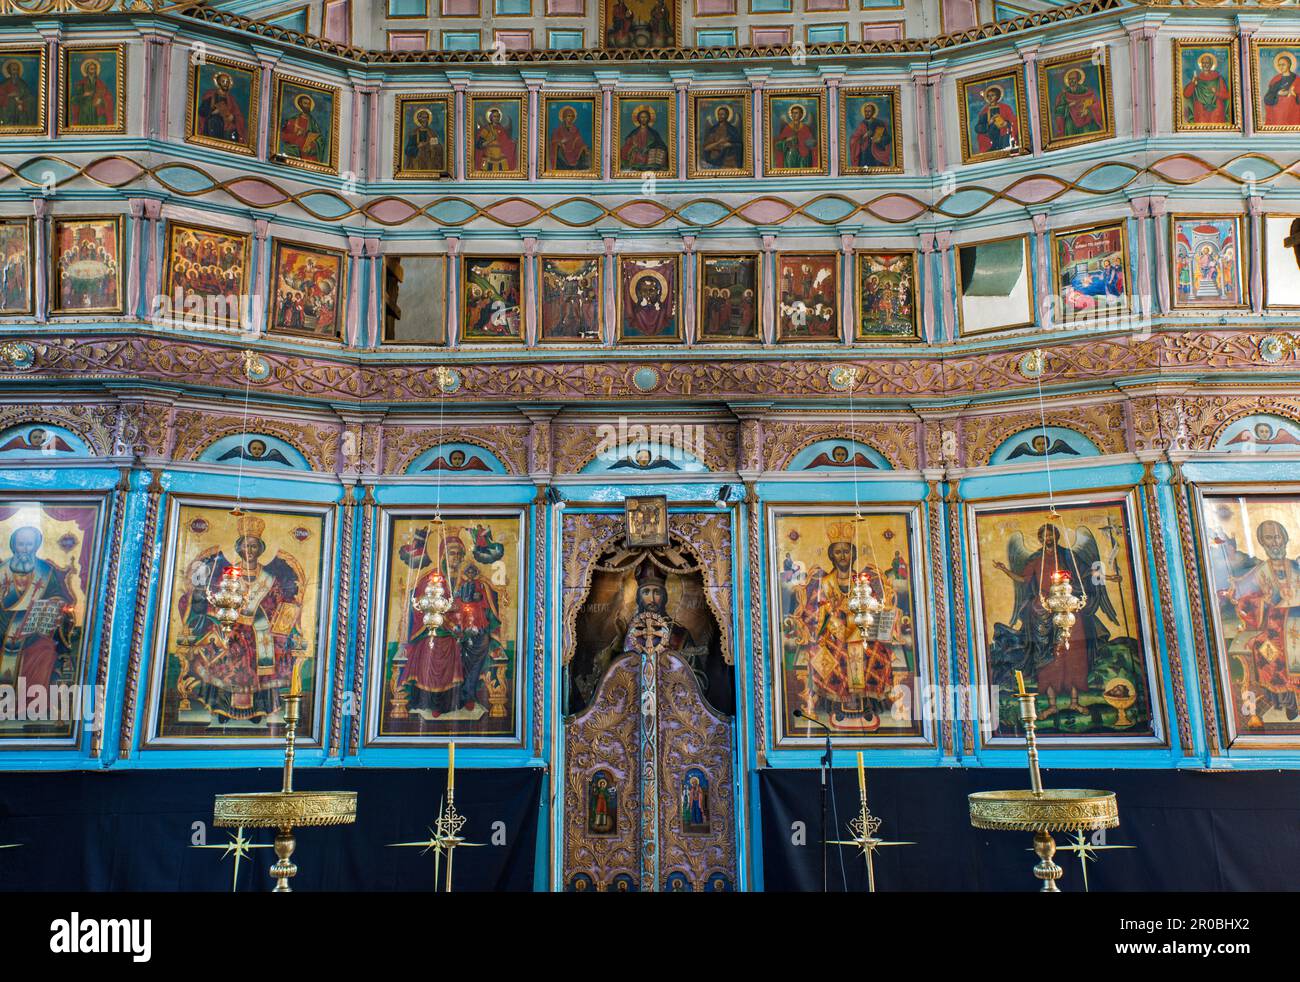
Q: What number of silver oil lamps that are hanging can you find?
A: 4